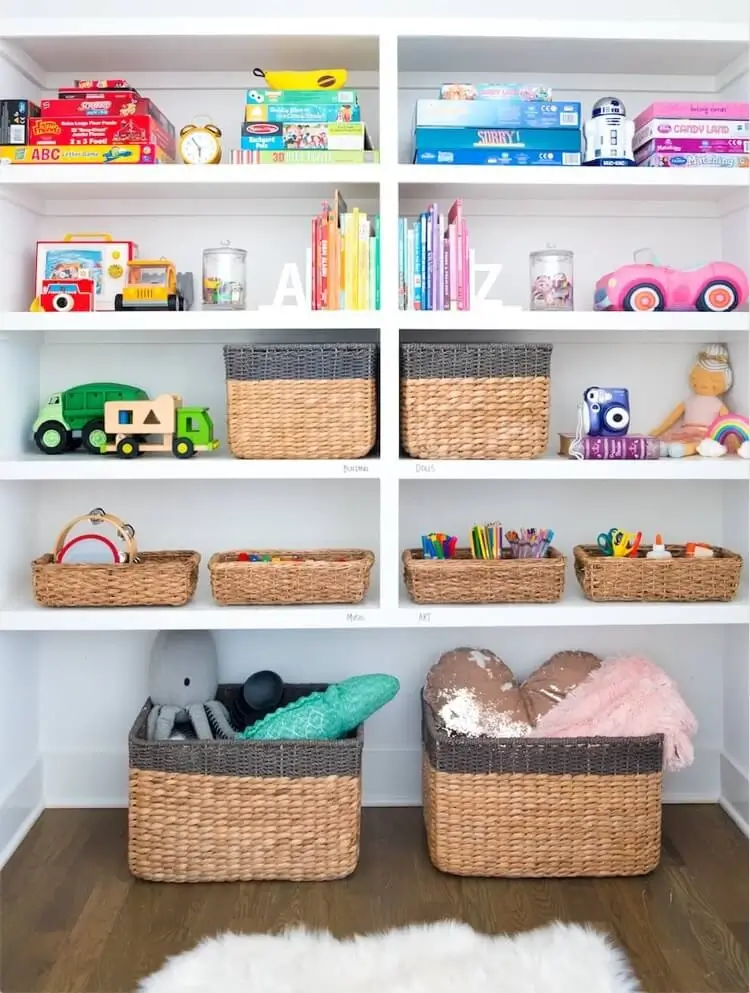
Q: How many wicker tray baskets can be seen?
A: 4